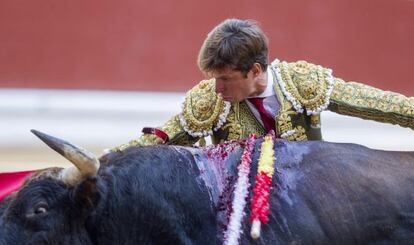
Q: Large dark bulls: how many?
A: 1